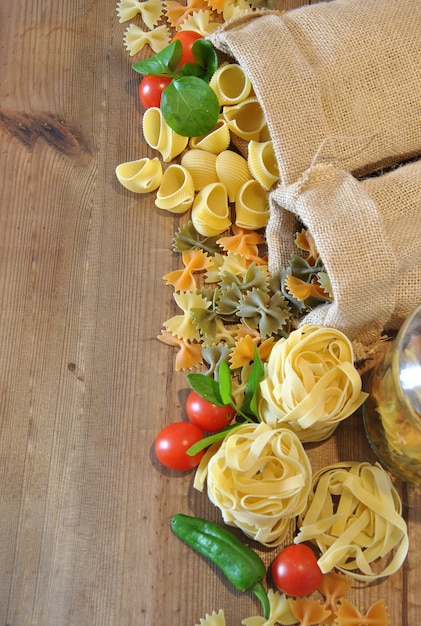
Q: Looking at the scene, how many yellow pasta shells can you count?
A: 11